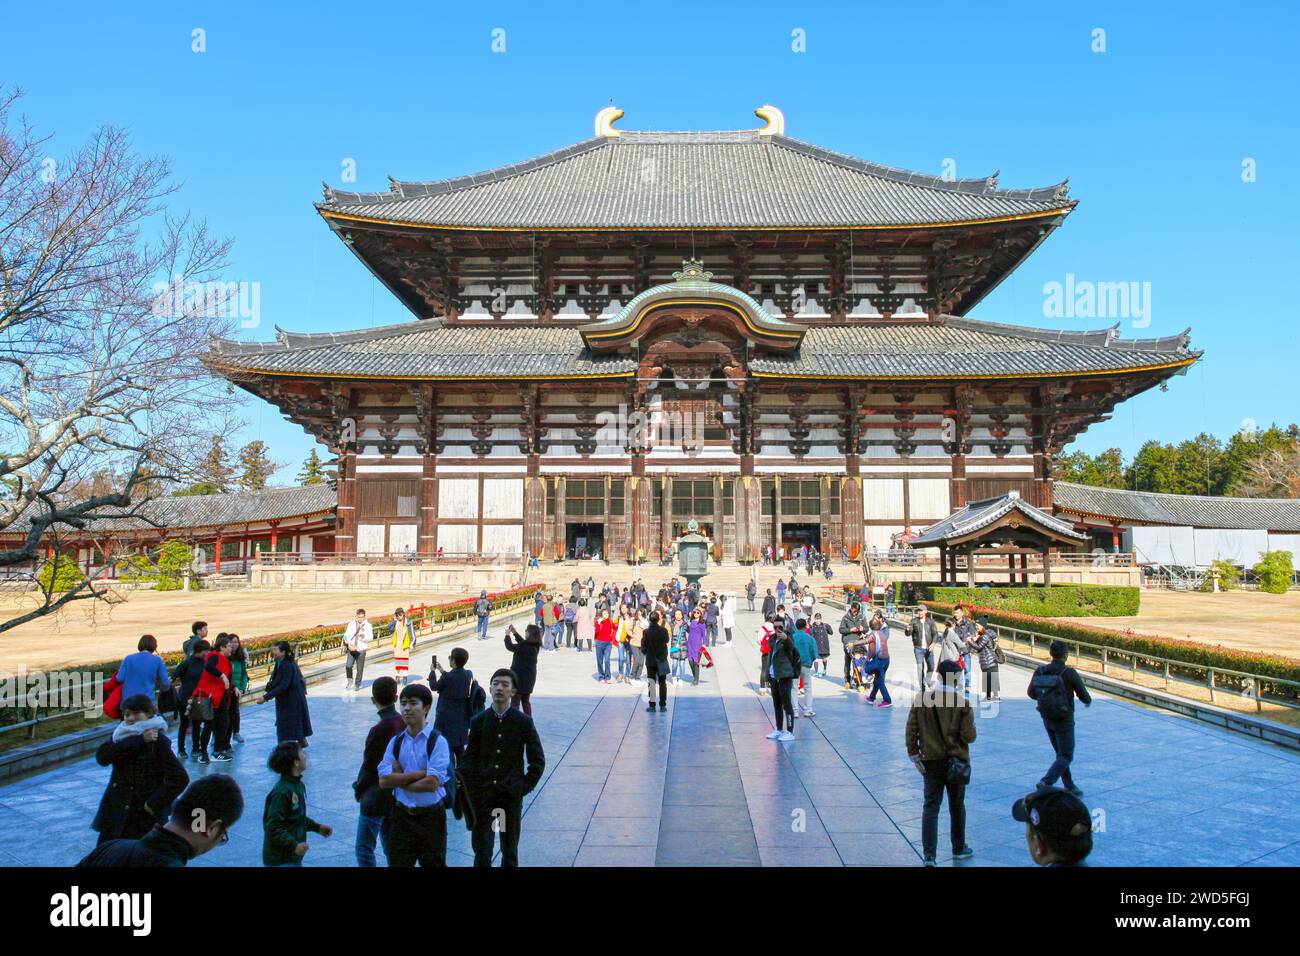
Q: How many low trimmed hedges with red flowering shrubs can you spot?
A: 2